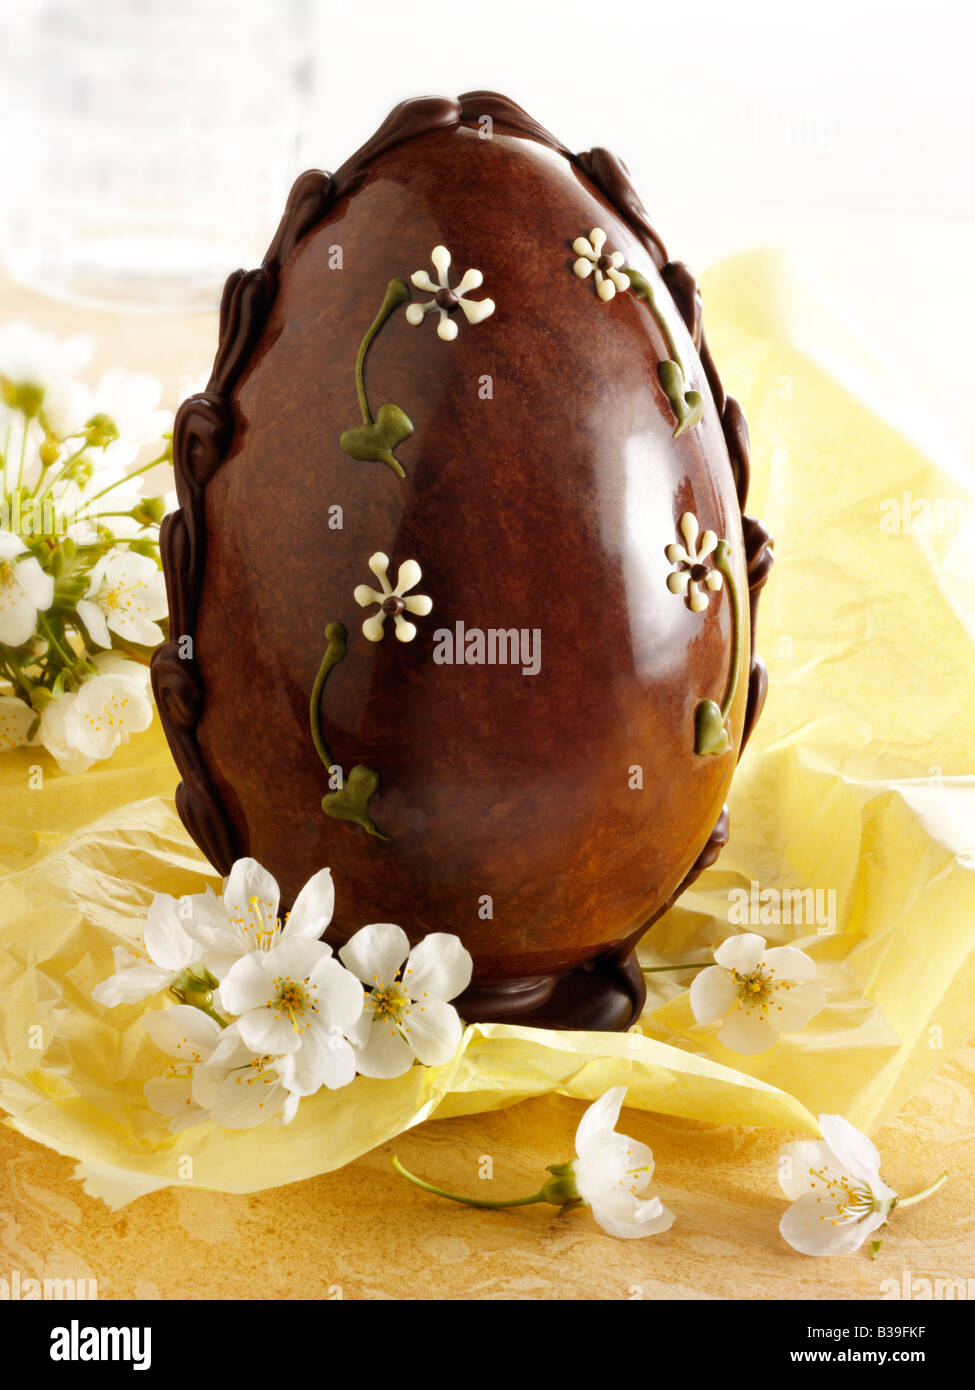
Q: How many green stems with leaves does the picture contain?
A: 4